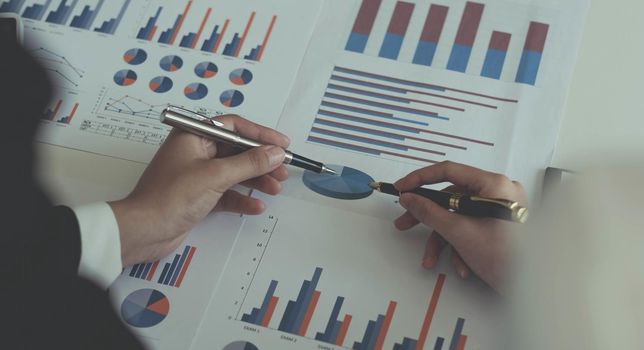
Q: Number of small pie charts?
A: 8